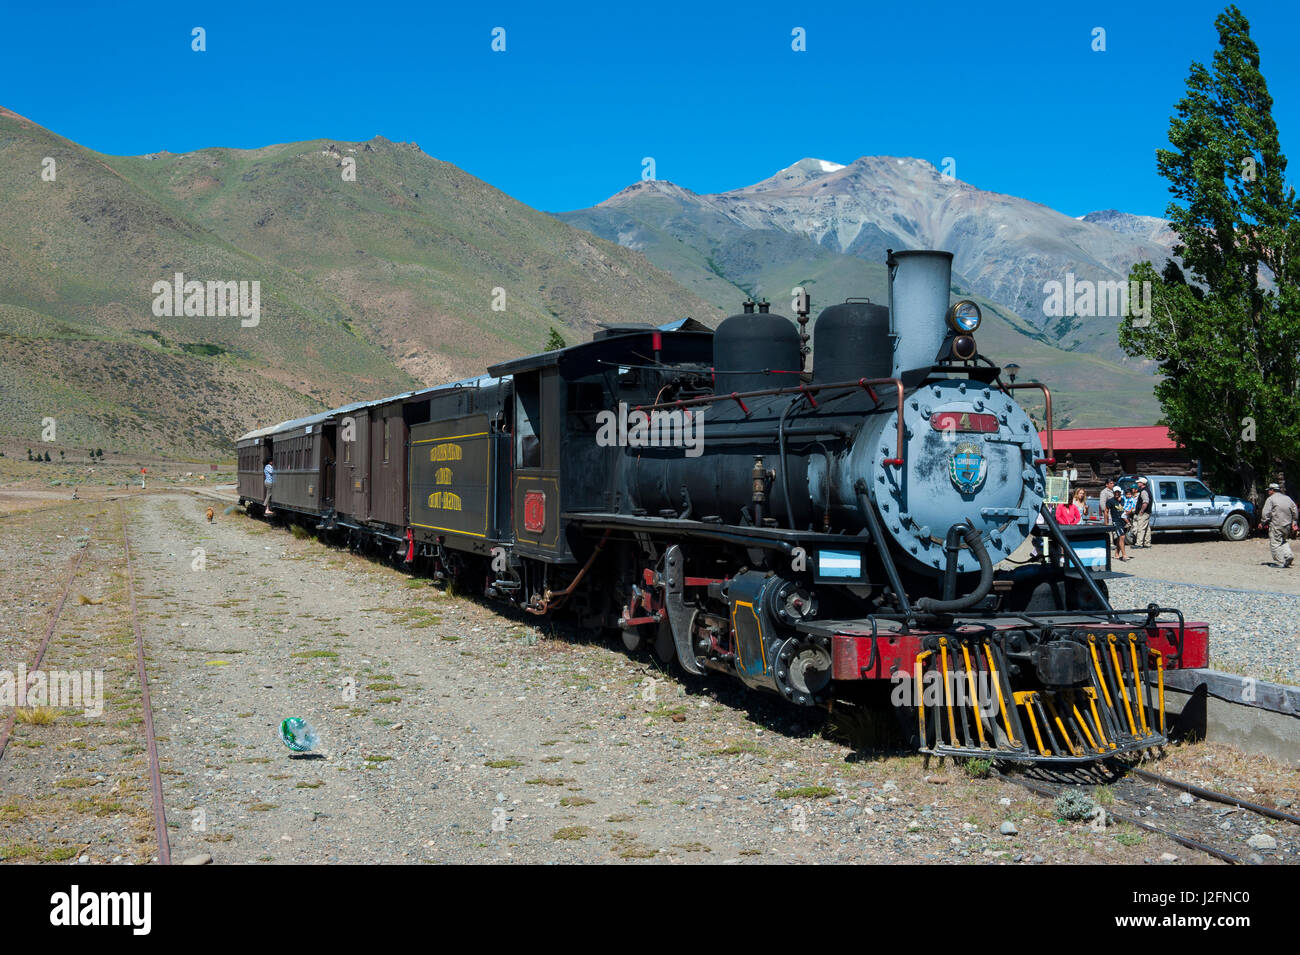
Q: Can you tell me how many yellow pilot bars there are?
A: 12